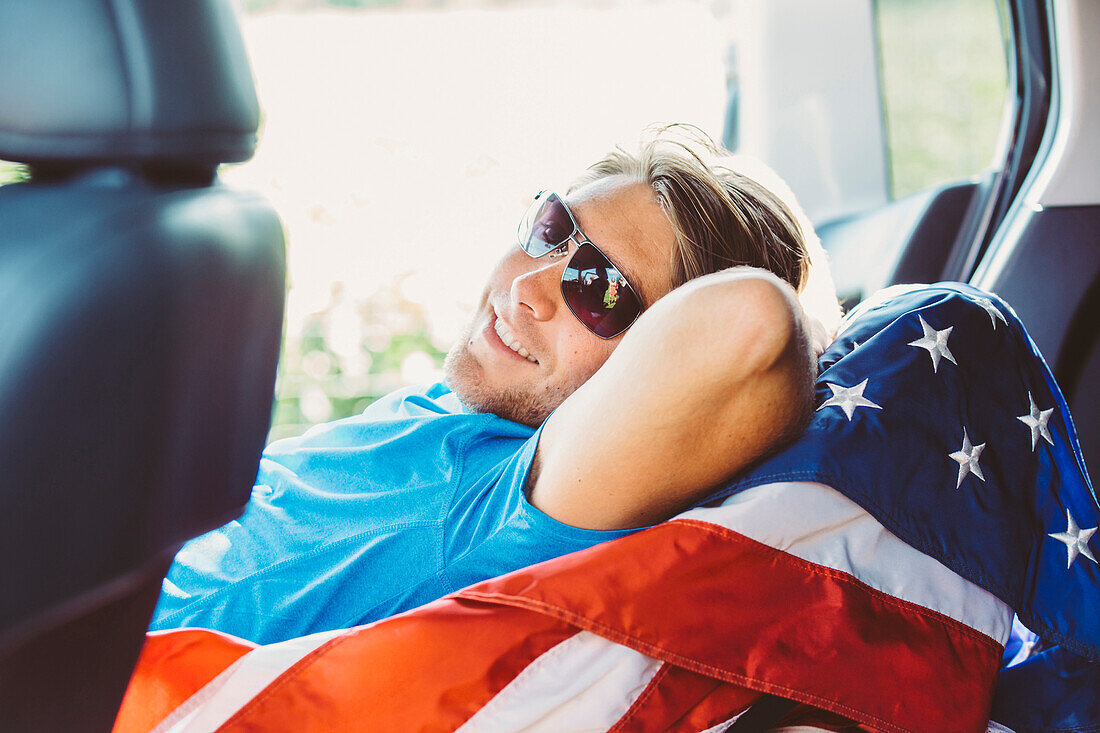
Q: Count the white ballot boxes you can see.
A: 0